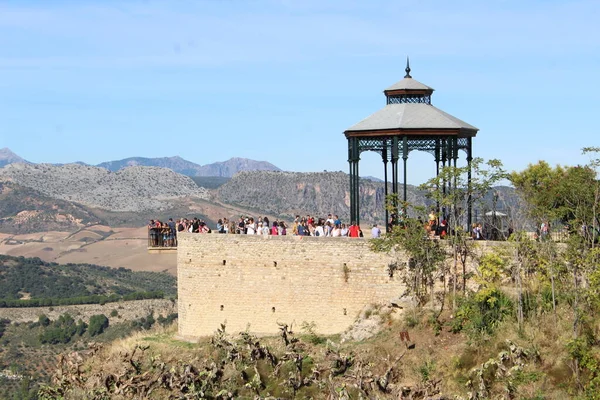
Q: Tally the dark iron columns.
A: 12